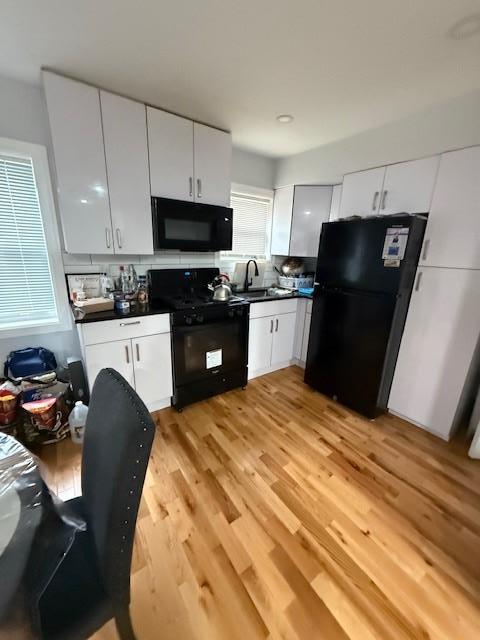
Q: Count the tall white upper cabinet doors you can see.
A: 2